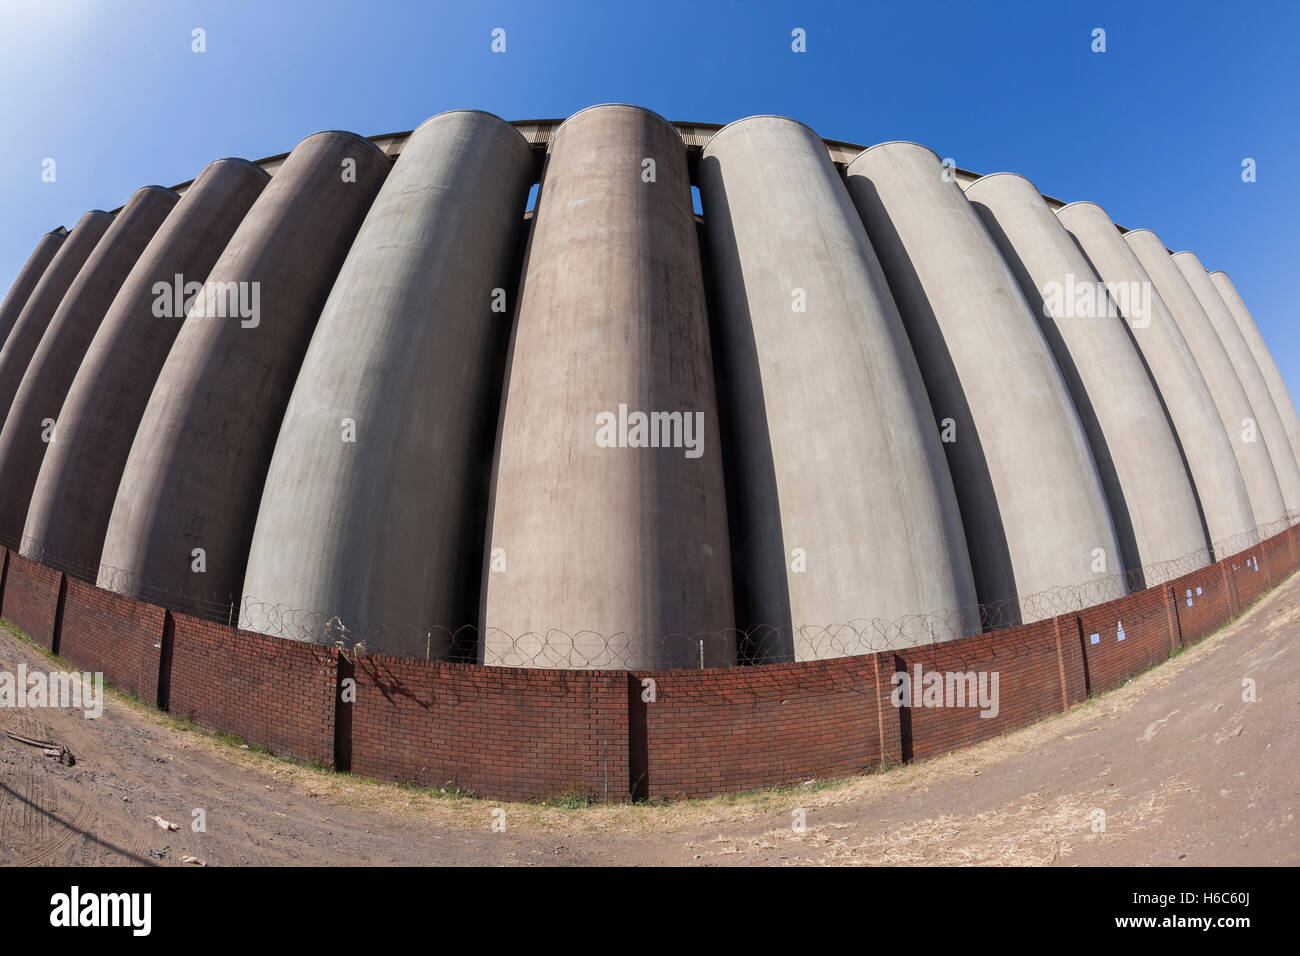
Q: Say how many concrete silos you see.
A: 14